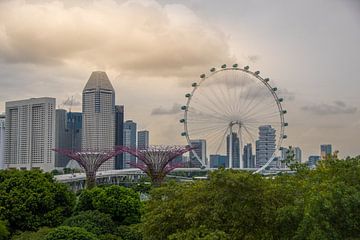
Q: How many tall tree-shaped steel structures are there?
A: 2